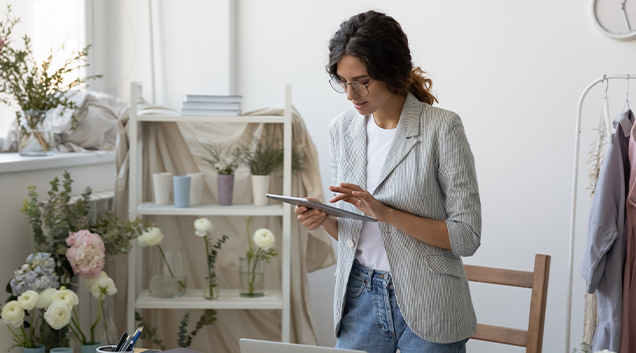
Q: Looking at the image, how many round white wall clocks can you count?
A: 1